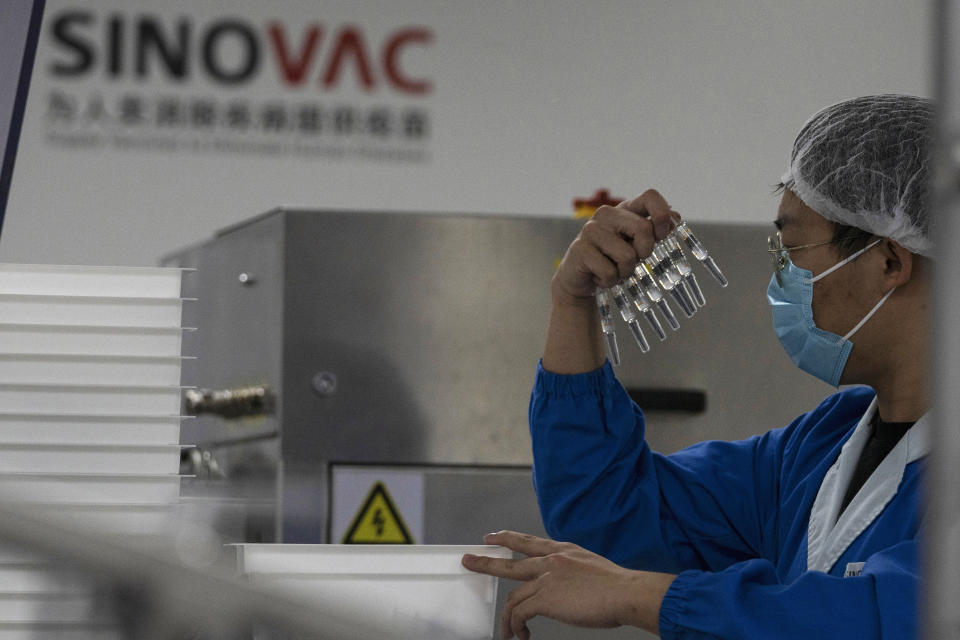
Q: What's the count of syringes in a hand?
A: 8